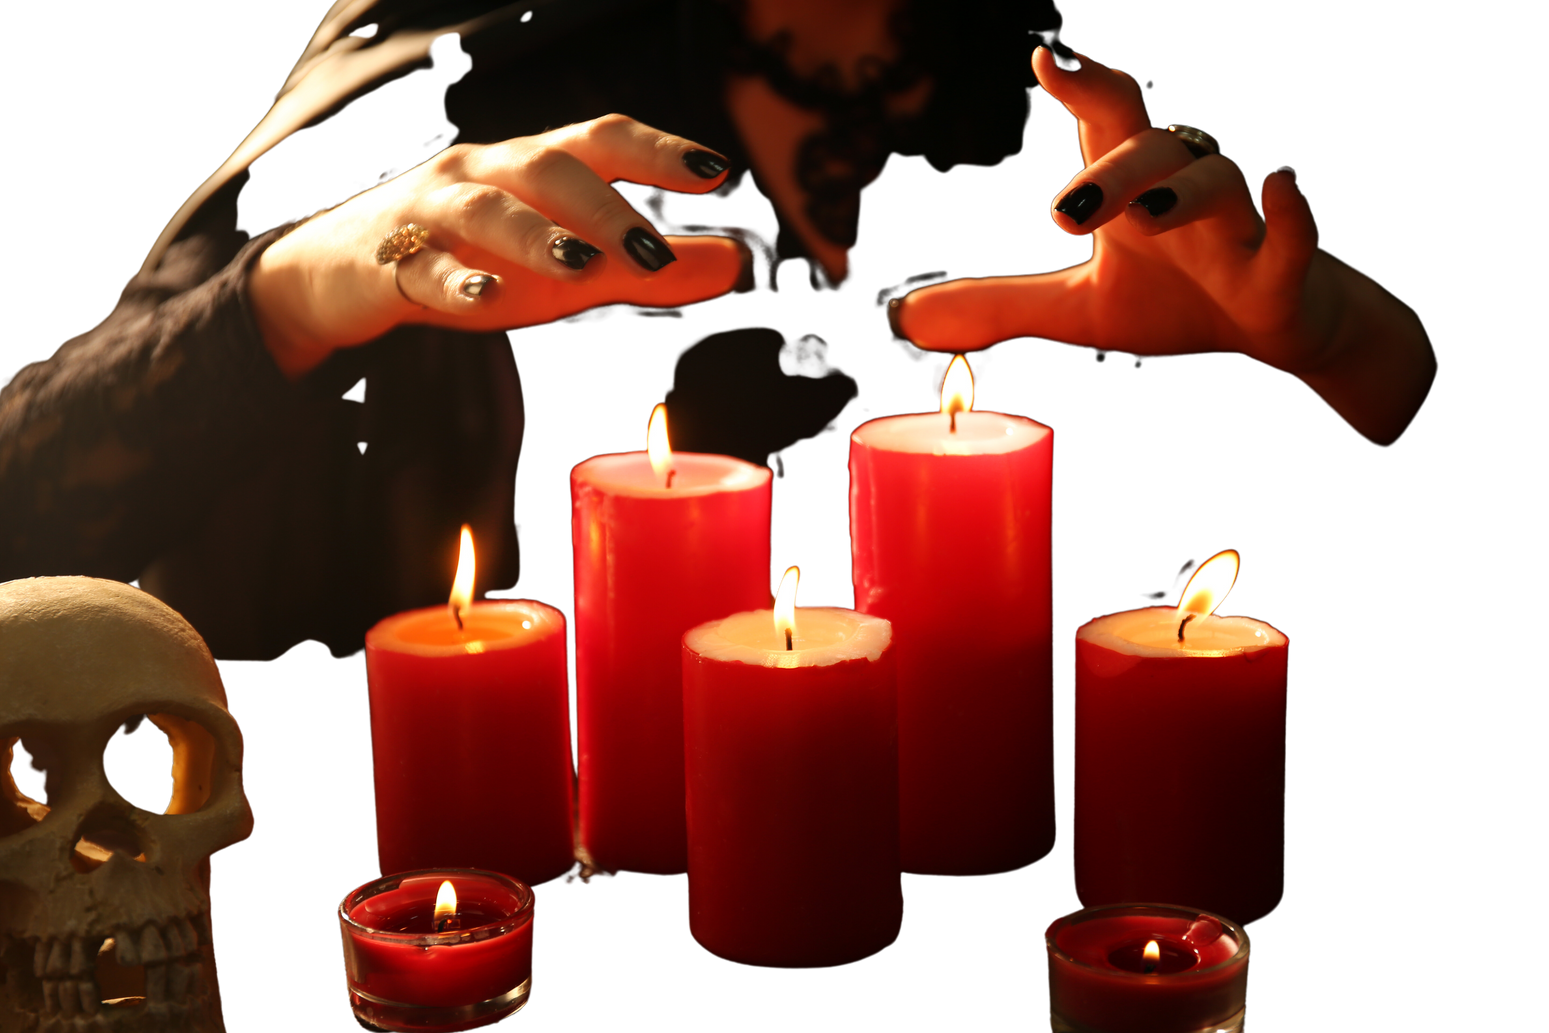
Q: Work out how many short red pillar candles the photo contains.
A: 3